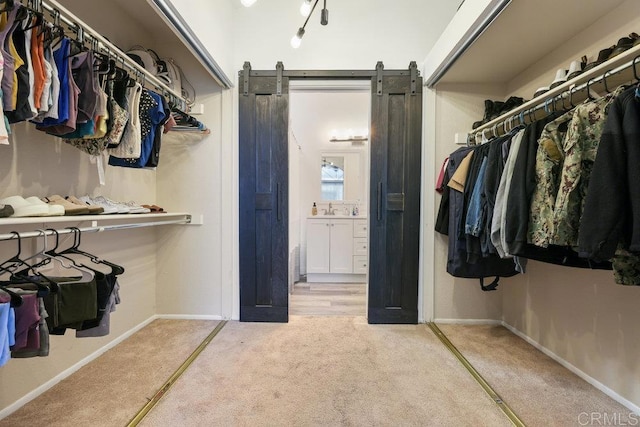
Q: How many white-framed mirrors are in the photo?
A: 1